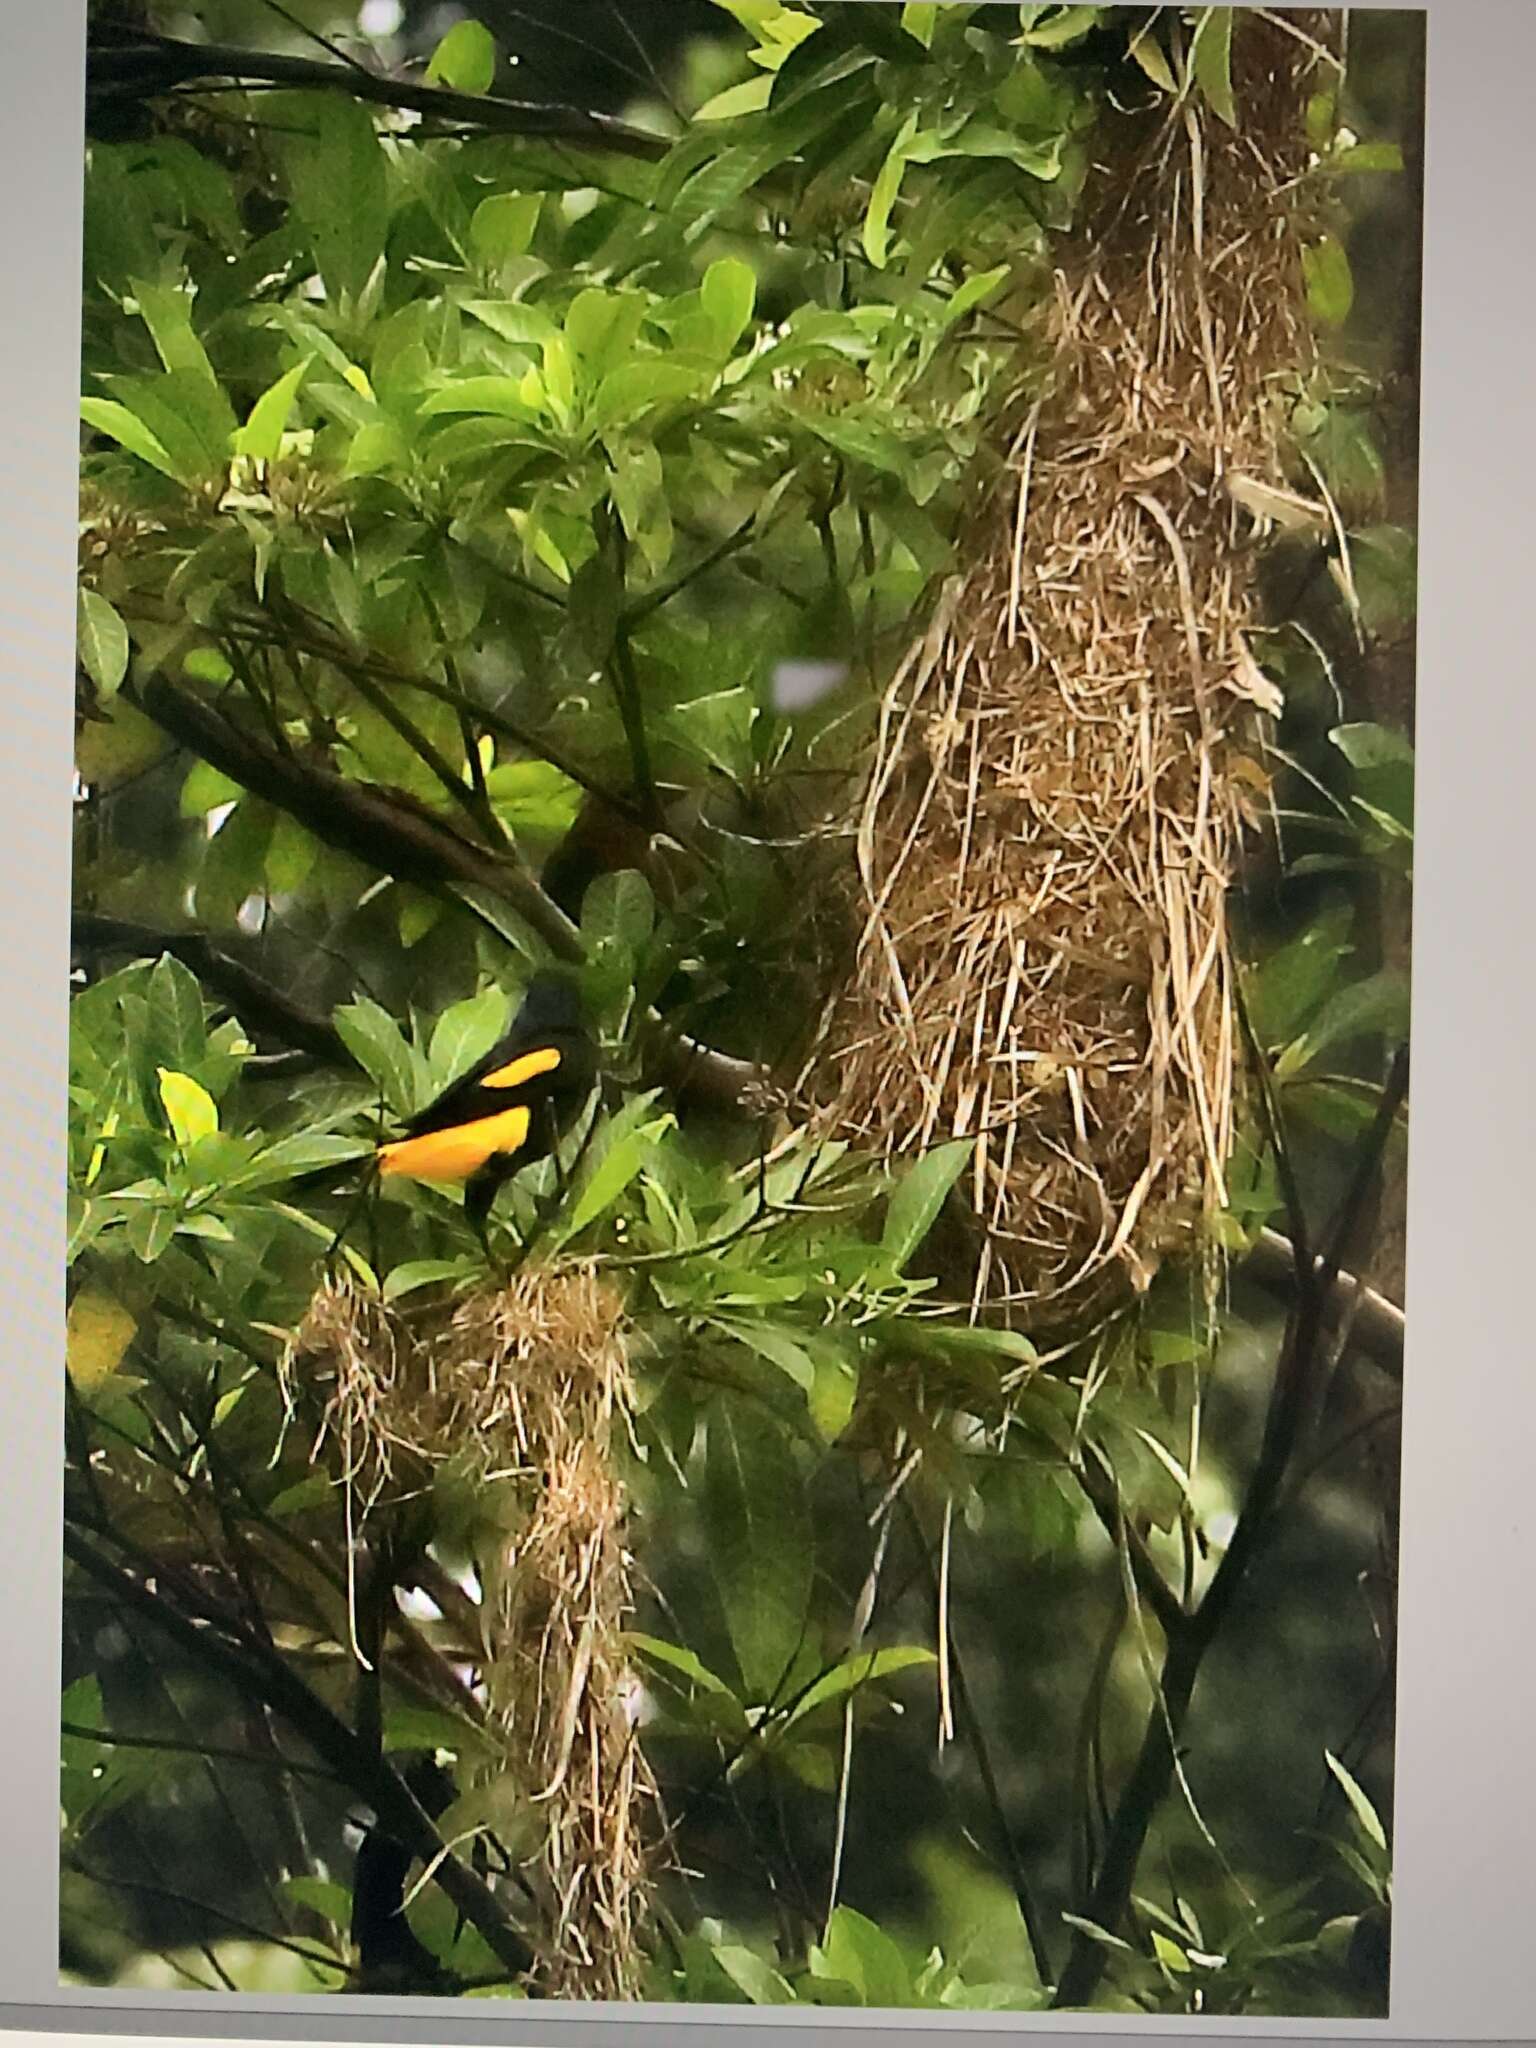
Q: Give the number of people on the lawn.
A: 0